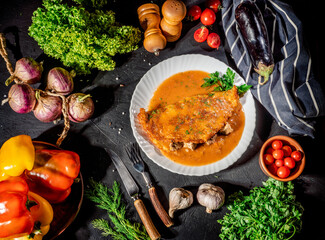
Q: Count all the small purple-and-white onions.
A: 5